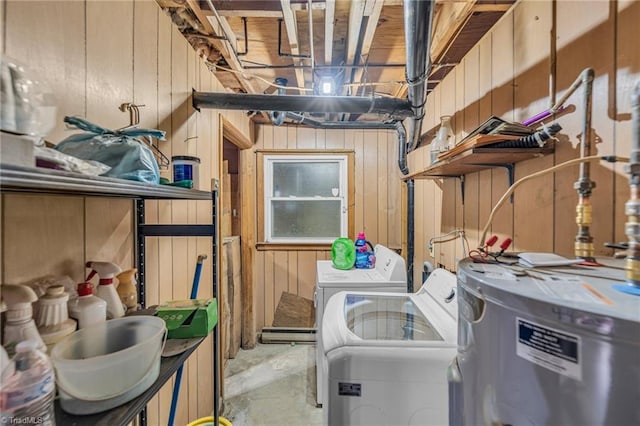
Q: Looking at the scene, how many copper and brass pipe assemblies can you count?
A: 2